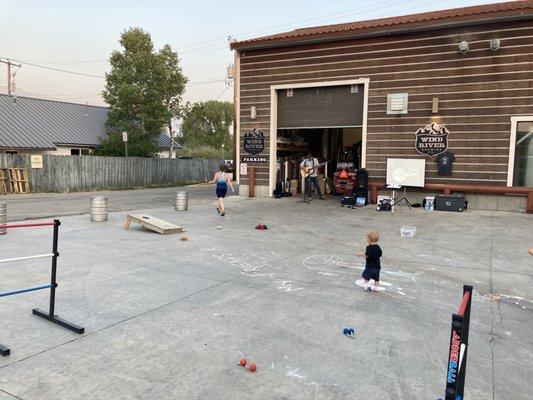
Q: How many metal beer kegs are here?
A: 3